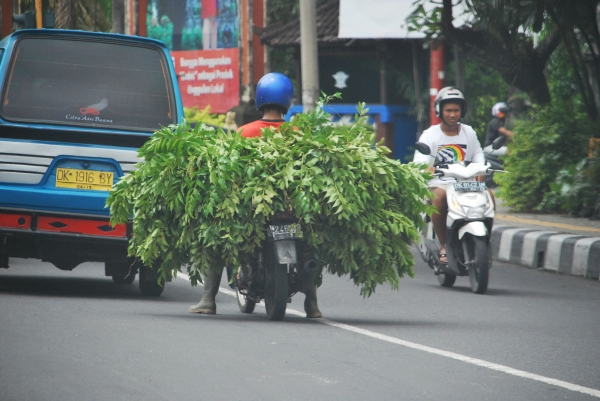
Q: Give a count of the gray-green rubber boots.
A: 2